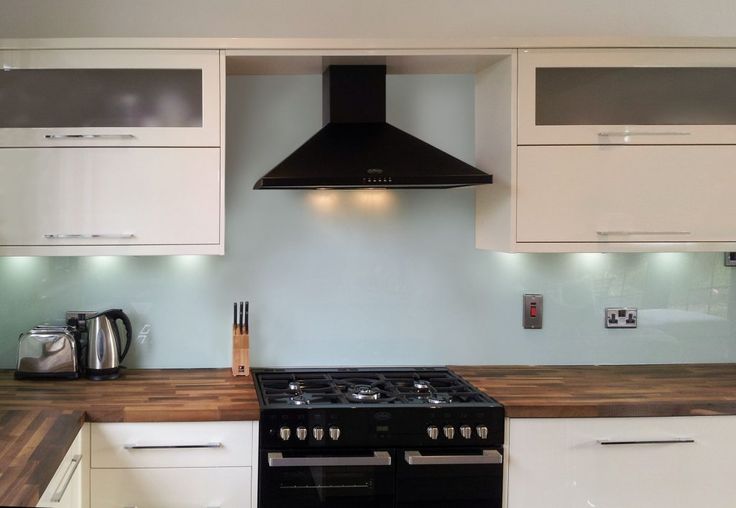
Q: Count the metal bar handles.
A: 9